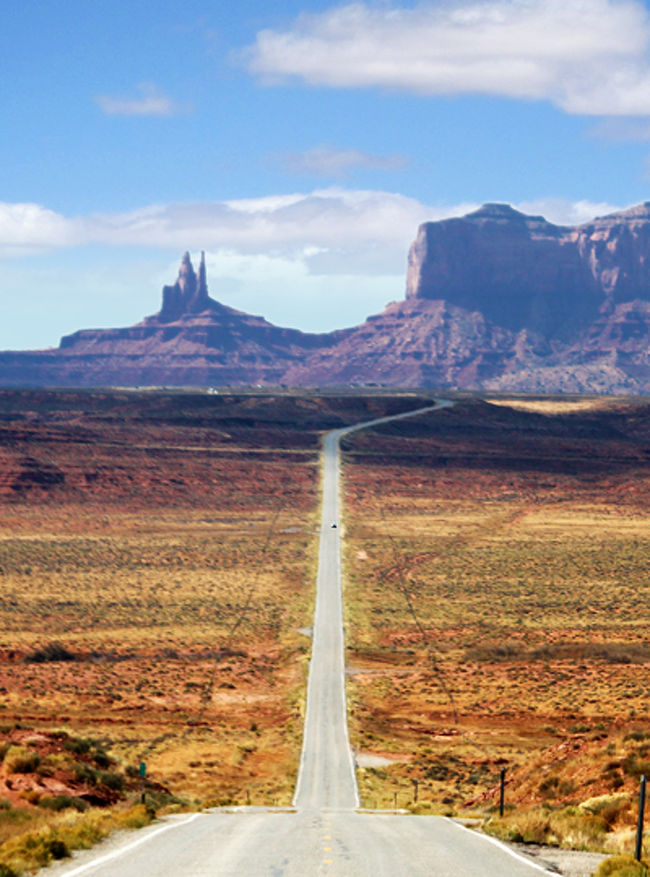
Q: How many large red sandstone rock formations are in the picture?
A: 2